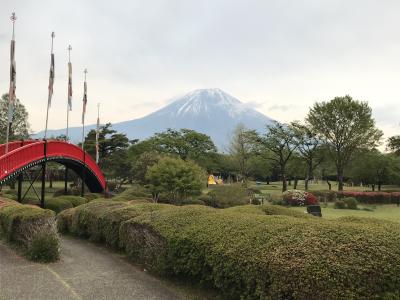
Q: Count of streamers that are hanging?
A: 5